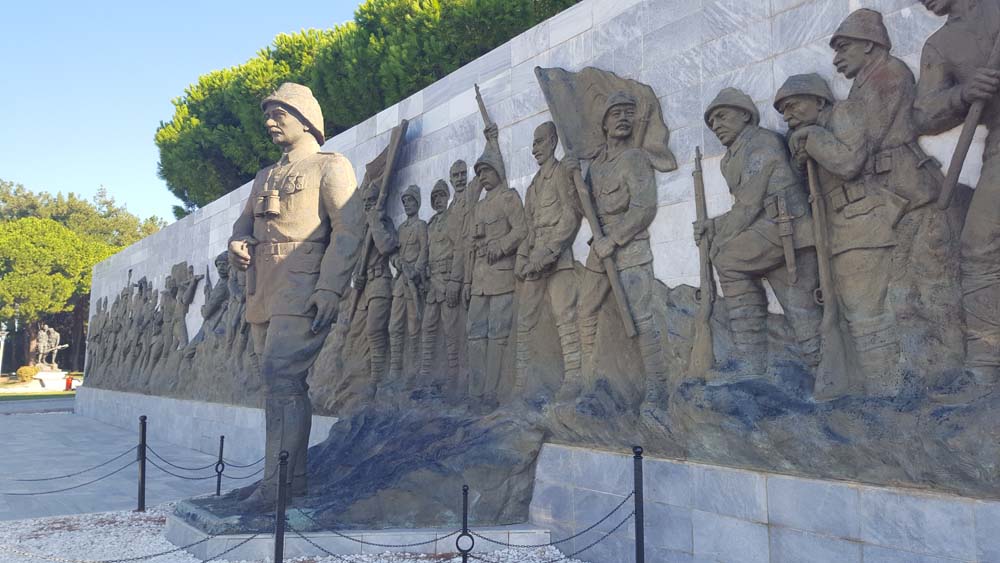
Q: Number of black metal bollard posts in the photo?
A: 5